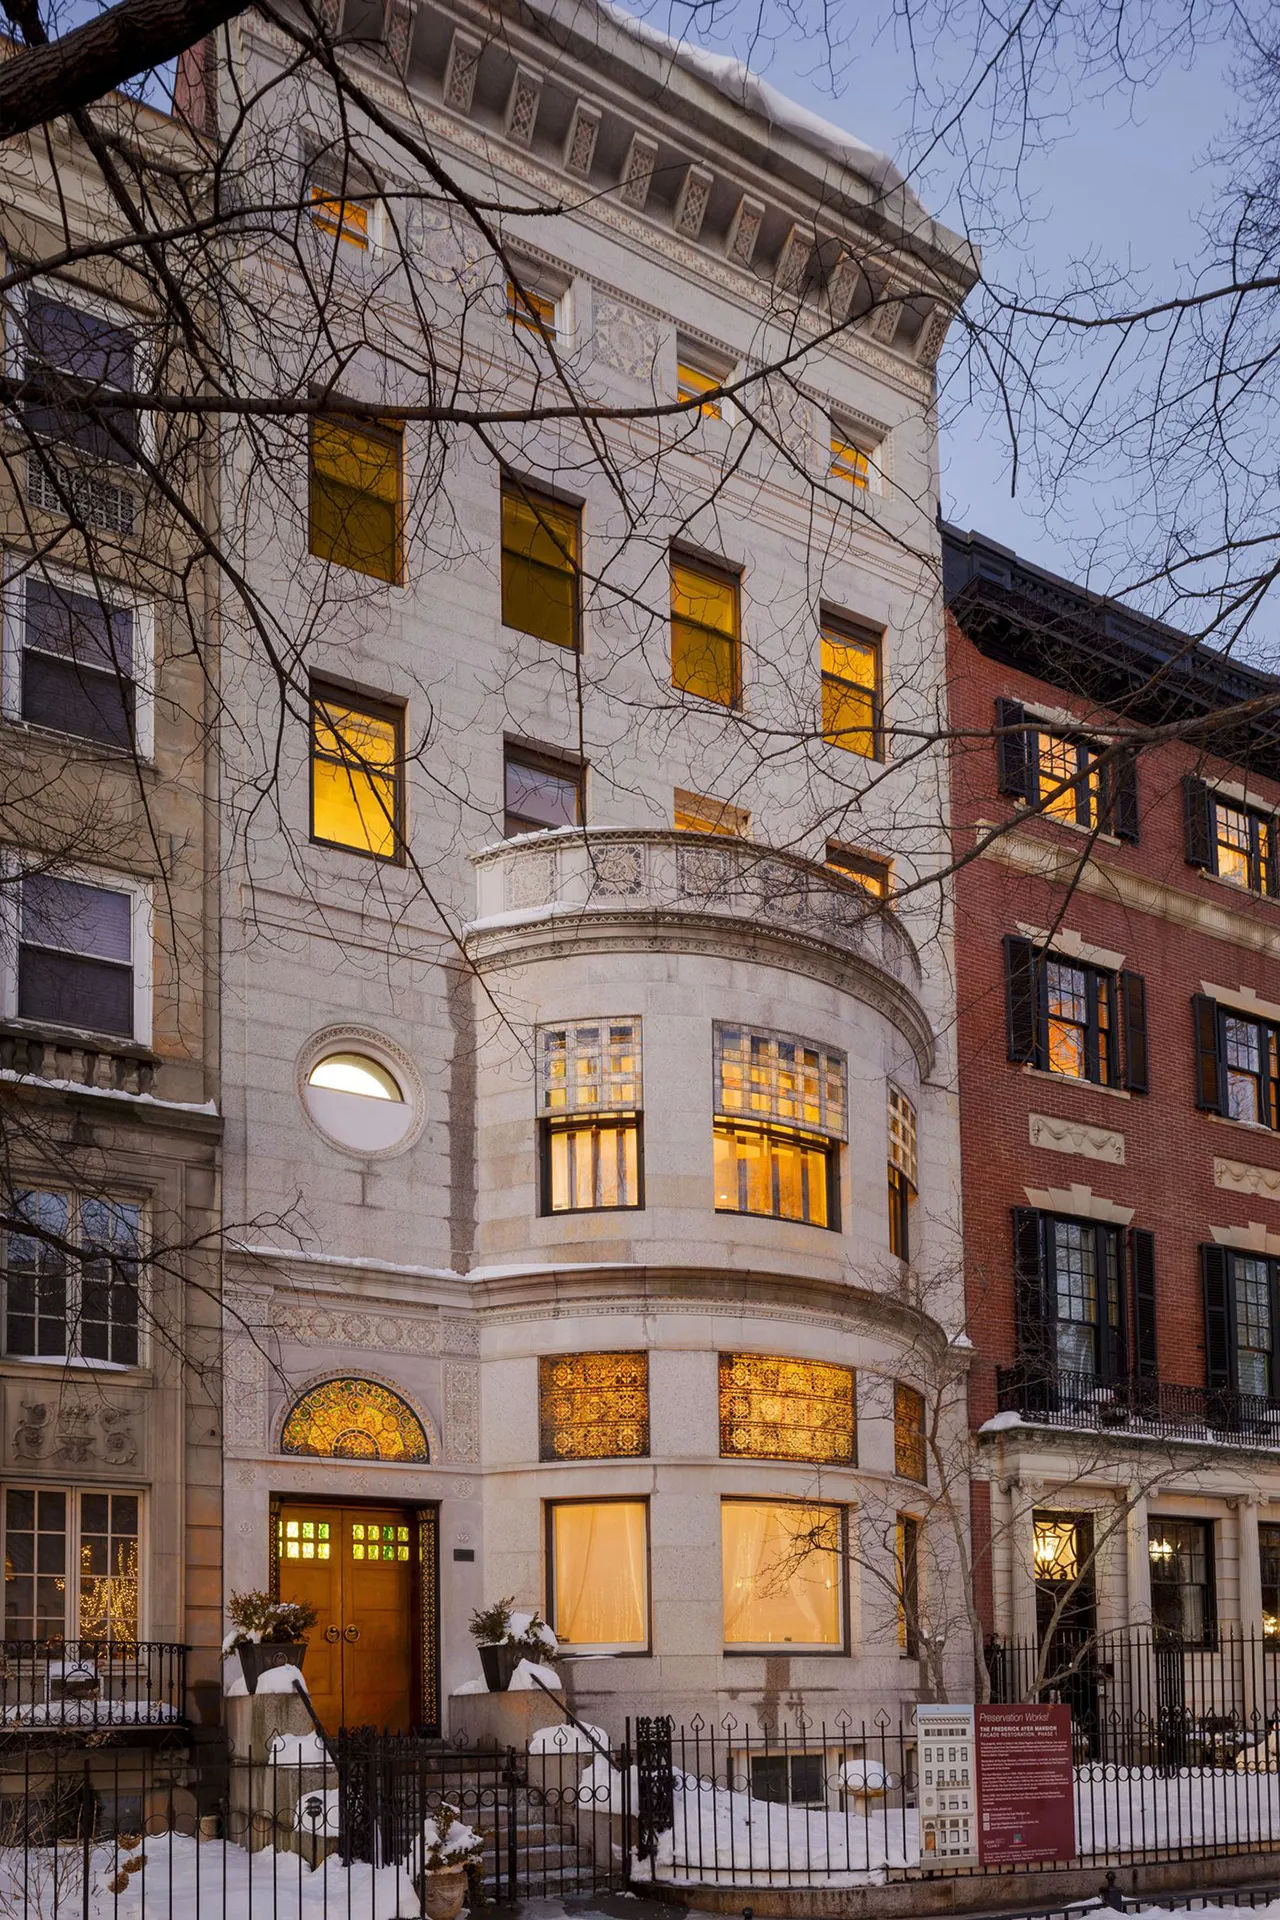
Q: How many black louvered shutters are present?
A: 9